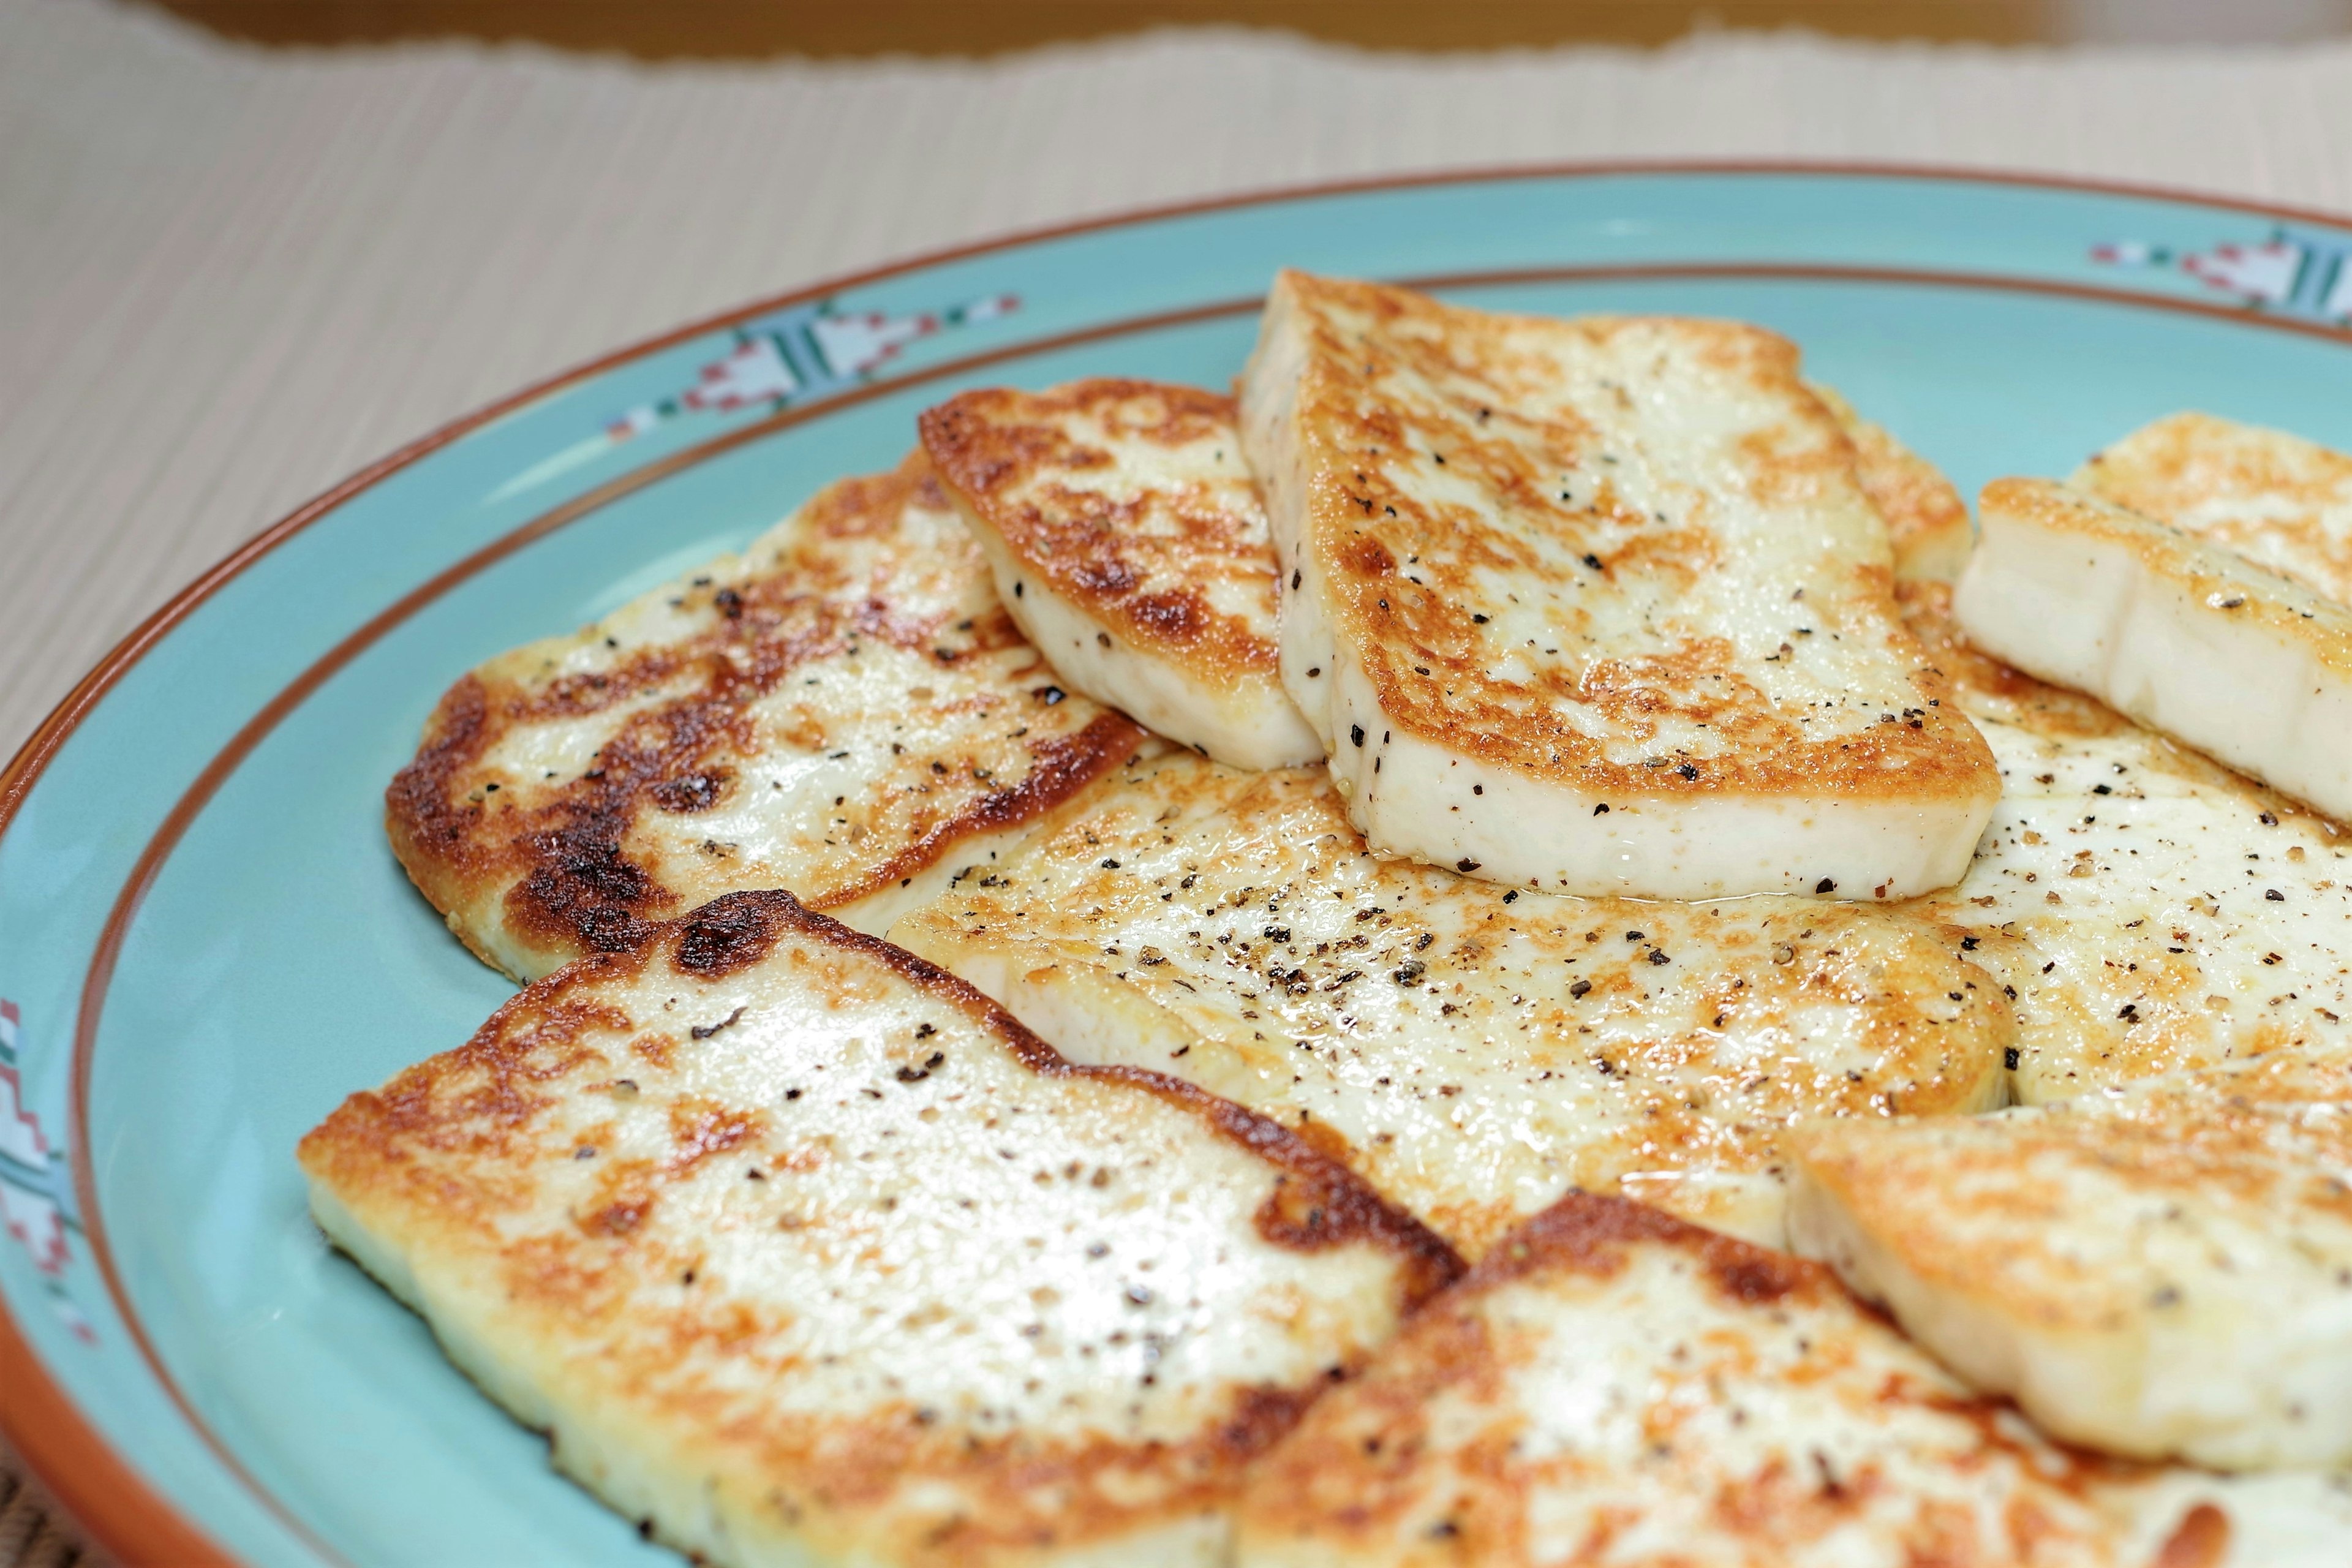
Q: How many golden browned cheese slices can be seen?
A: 11